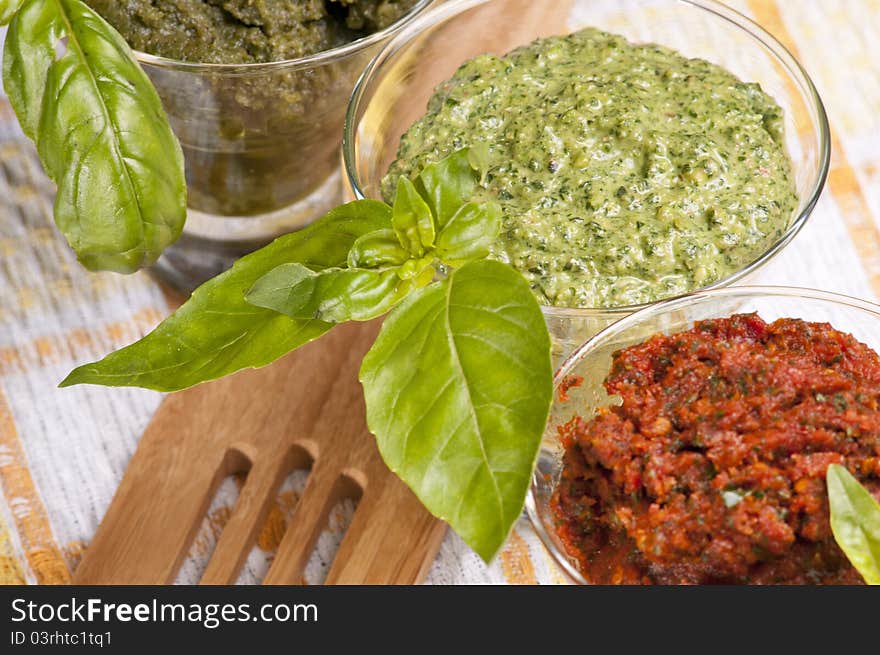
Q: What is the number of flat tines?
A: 4